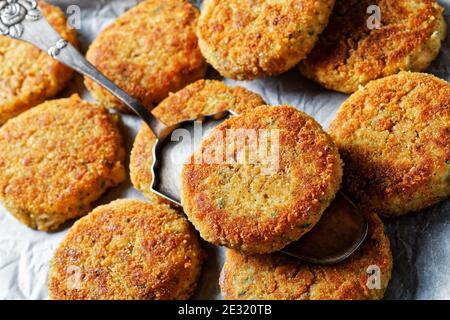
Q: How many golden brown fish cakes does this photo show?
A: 10